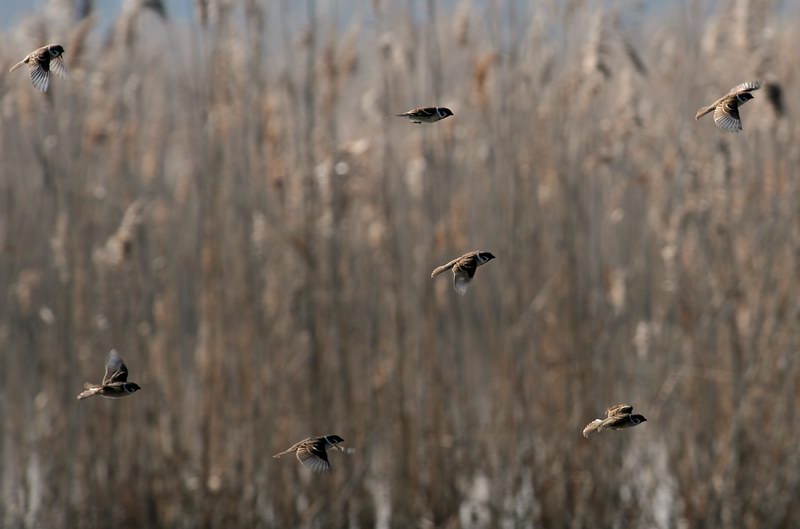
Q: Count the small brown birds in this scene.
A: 7